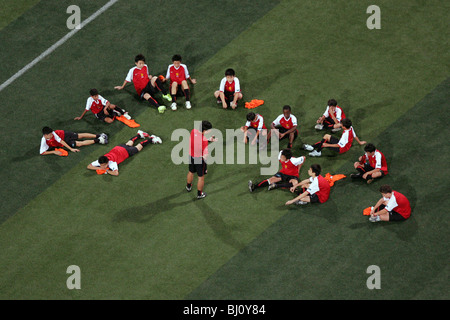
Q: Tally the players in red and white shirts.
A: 14